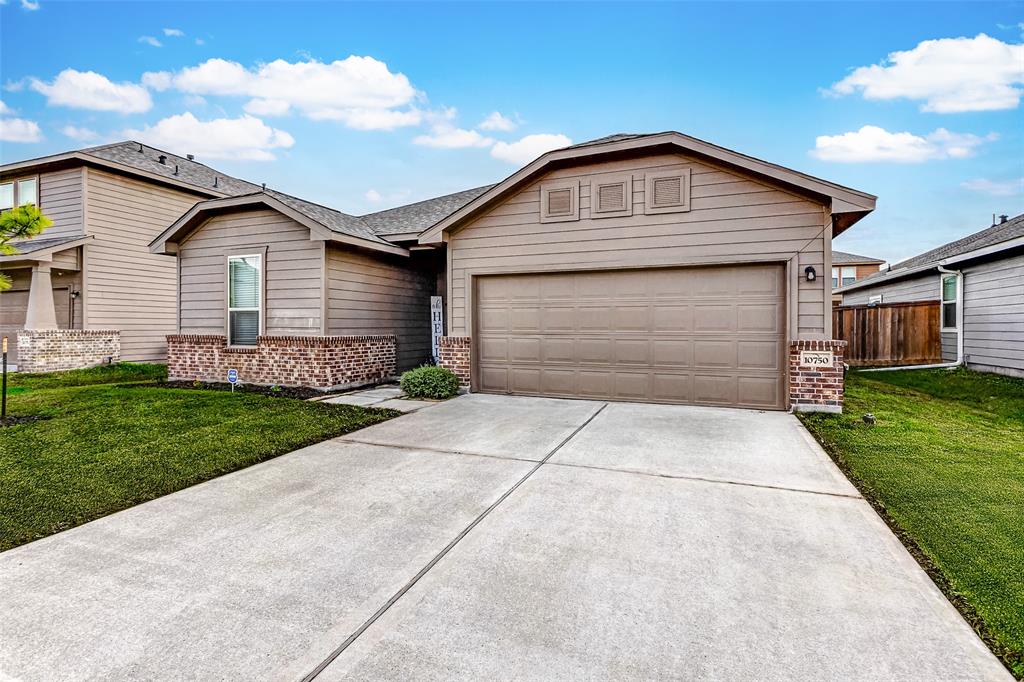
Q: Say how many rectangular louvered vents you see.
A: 3